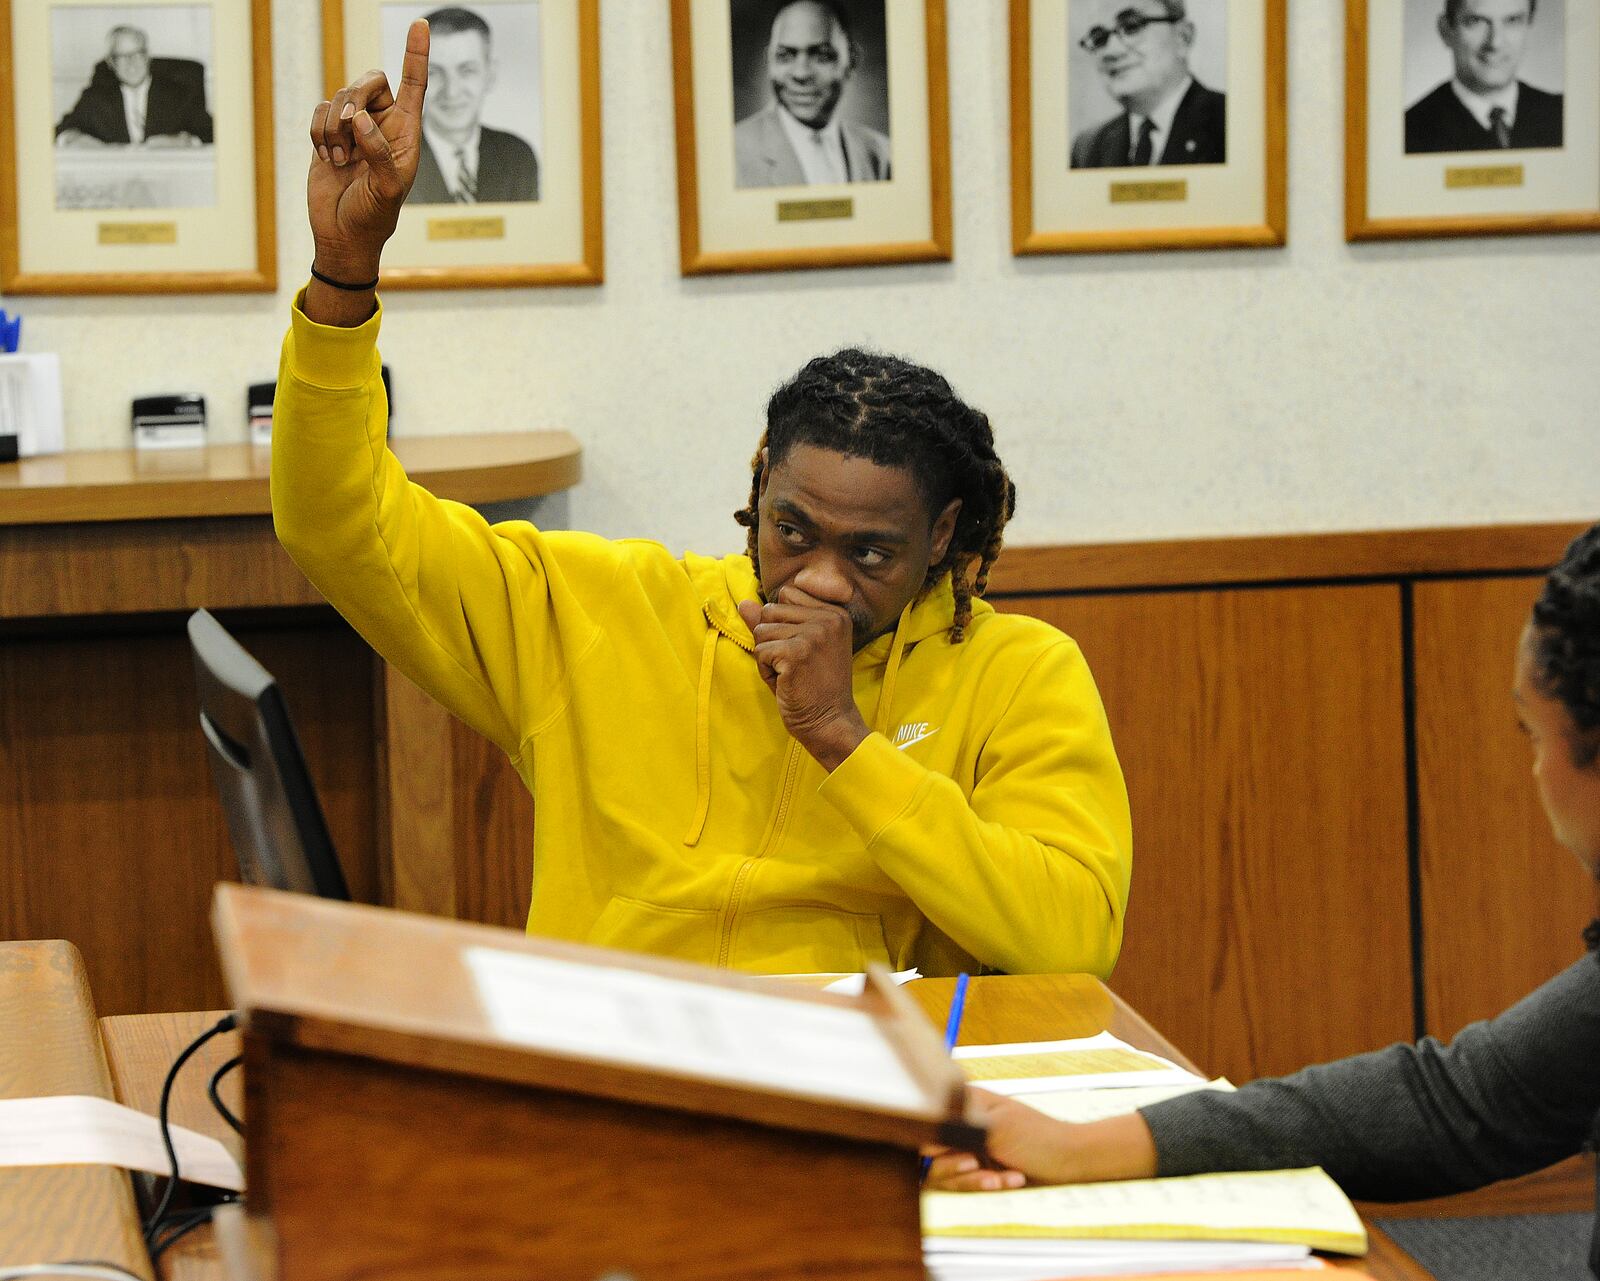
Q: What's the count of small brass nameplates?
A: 5